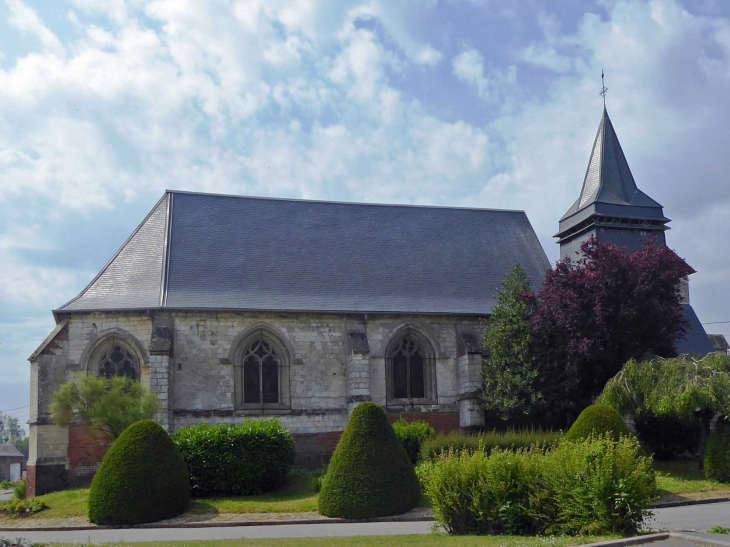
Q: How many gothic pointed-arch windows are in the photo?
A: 3